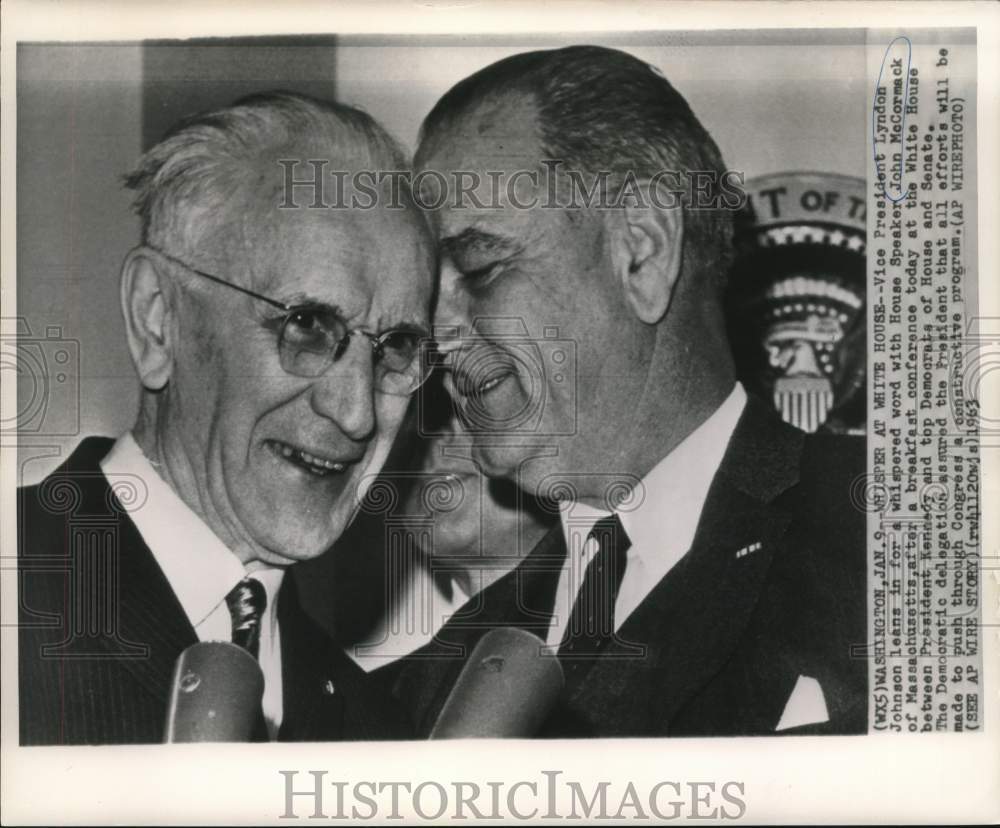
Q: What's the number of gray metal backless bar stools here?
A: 0